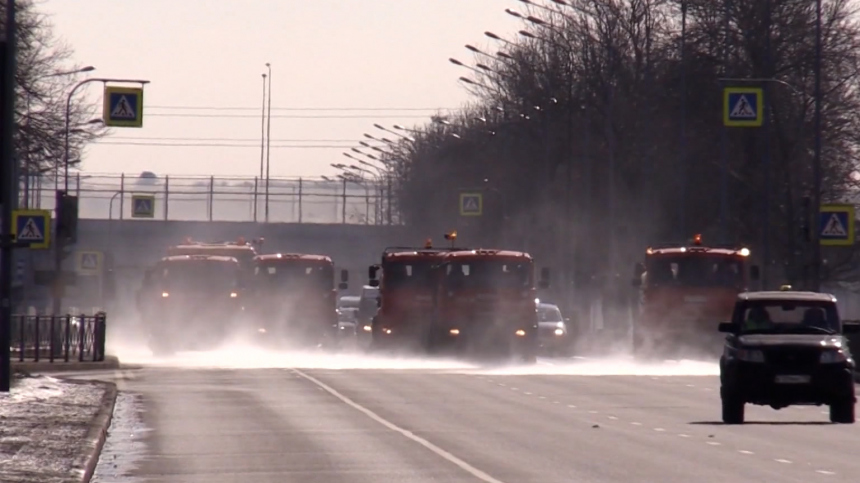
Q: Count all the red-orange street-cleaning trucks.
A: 6